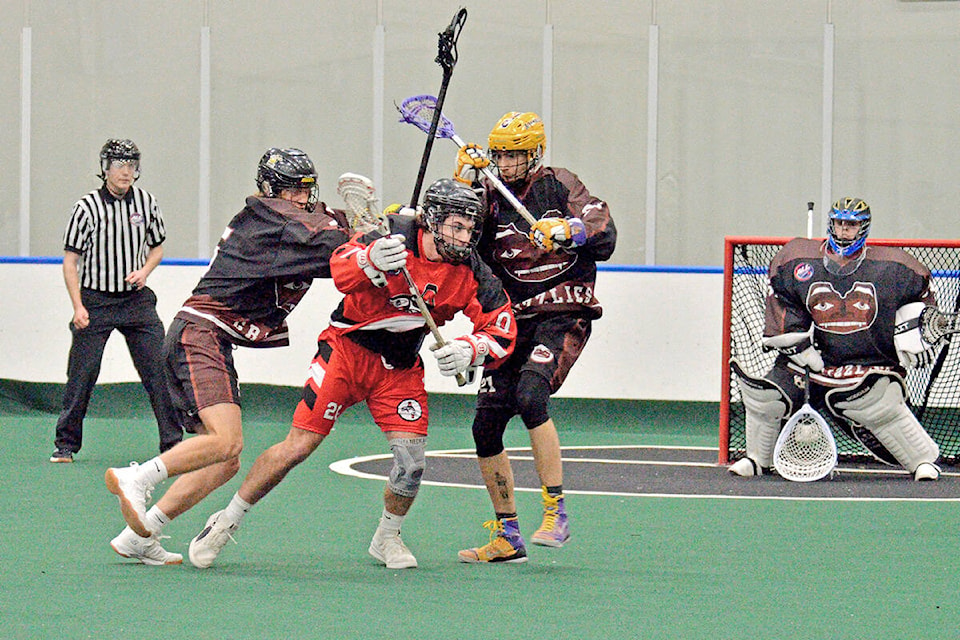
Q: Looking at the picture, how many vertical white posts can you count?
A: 6